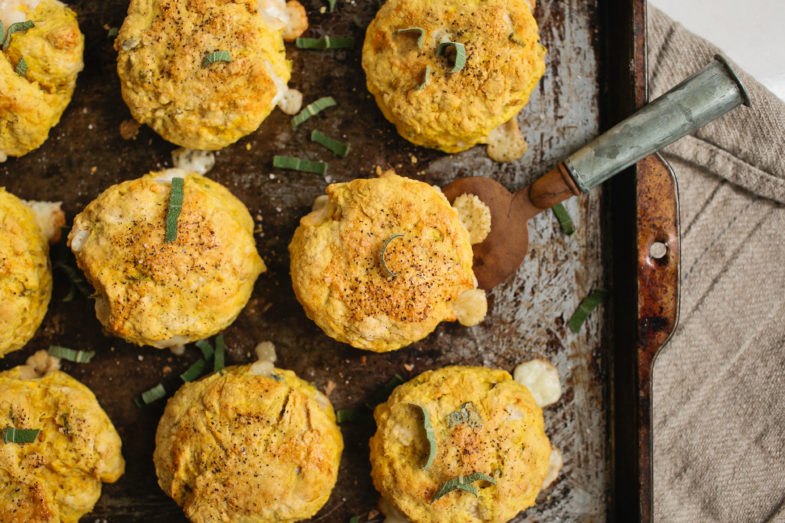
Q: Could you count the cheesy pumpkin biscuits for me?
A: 9